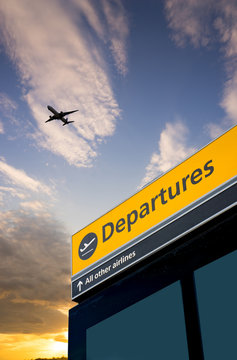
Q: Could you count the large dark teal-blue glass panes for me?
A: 2